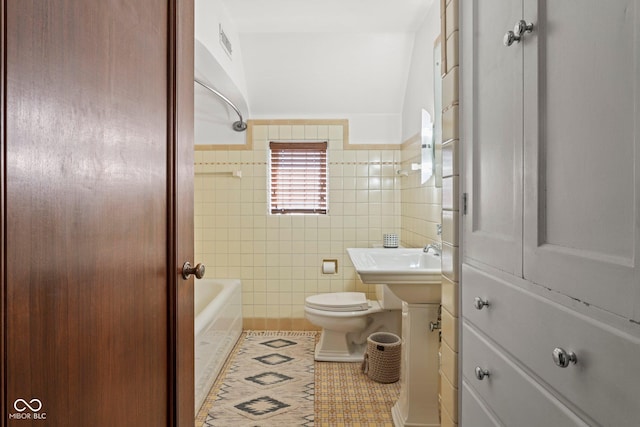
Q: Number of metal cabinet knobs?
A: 5